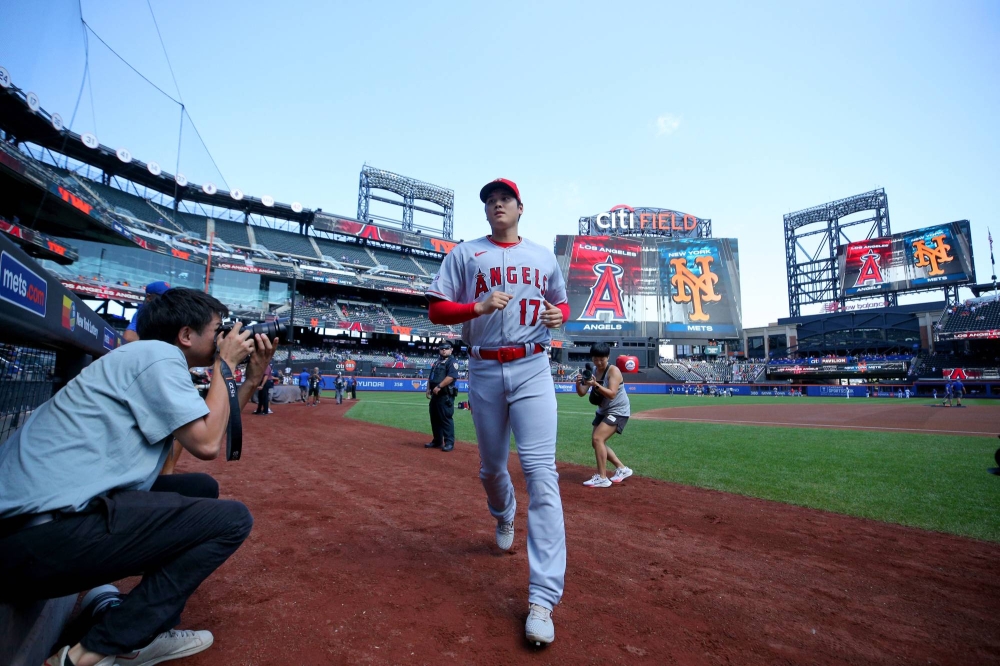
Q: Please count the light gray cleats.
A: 2